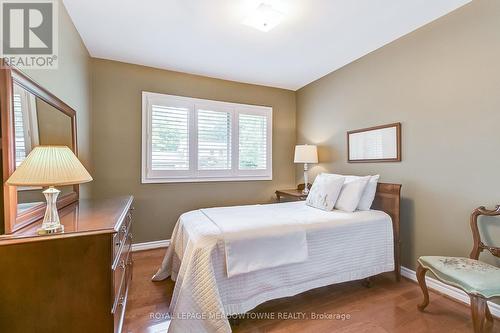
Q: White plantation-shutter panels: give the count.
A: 3